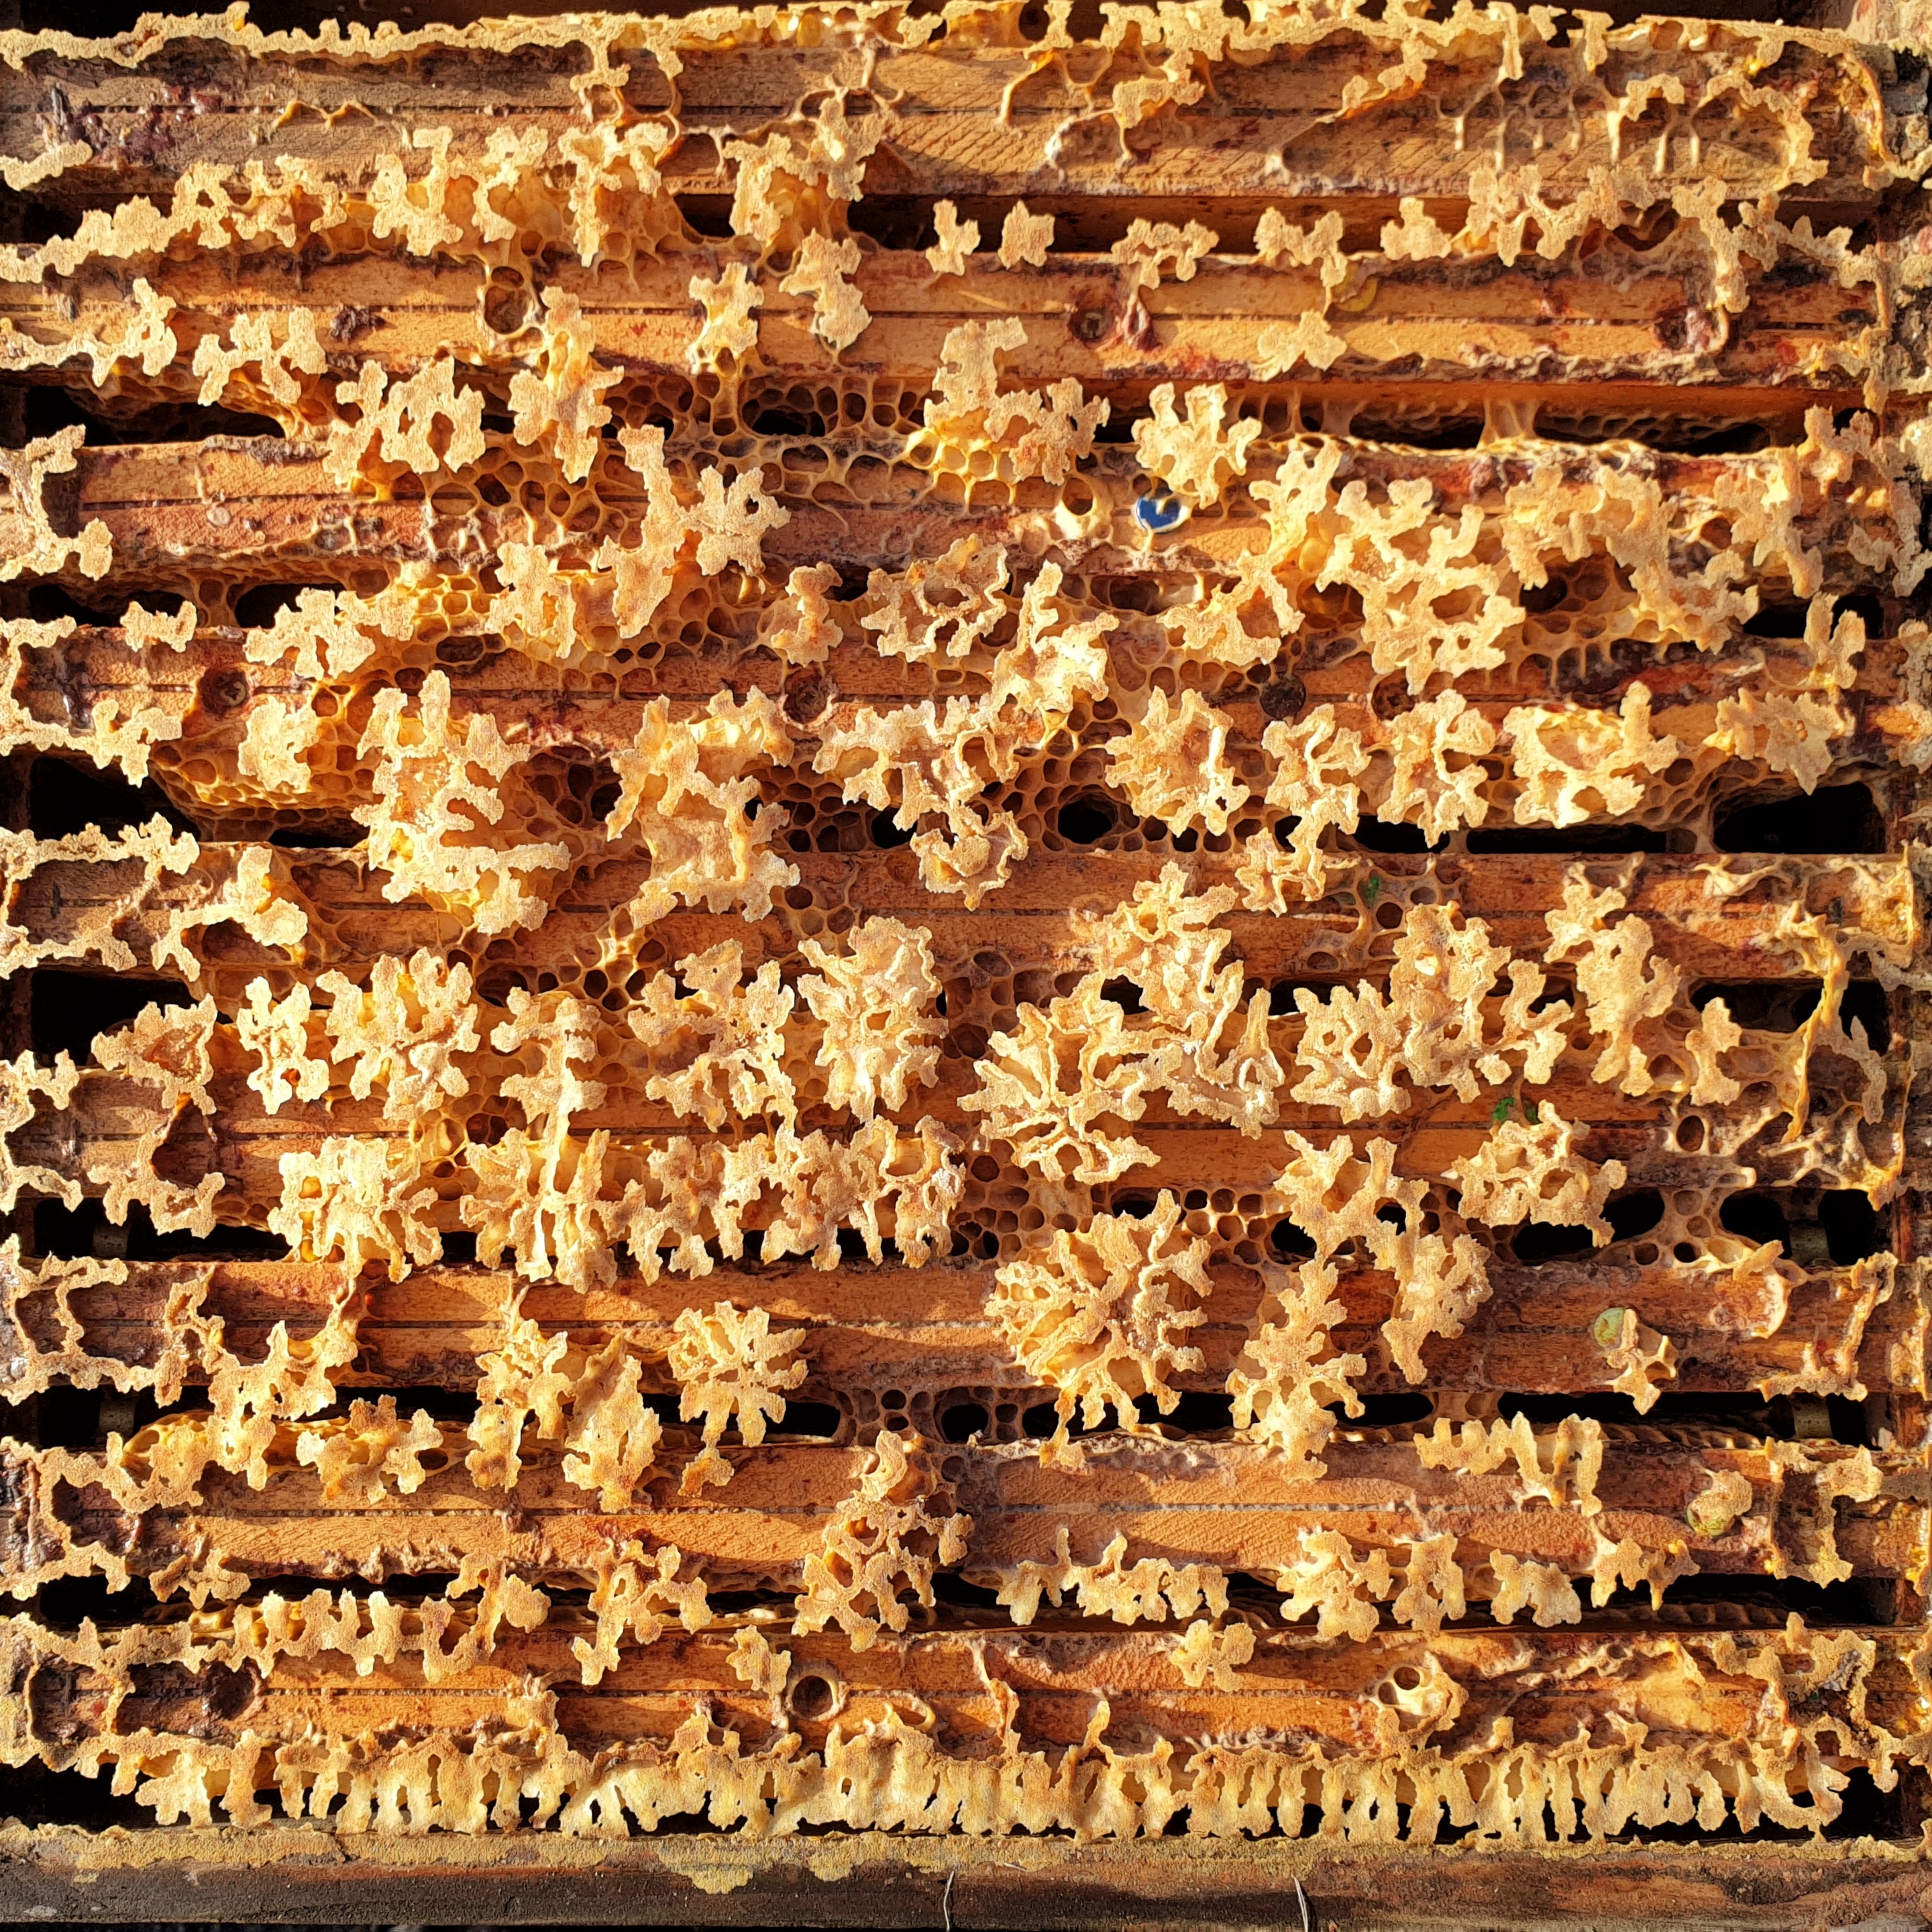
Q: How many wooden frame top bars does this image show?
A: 9